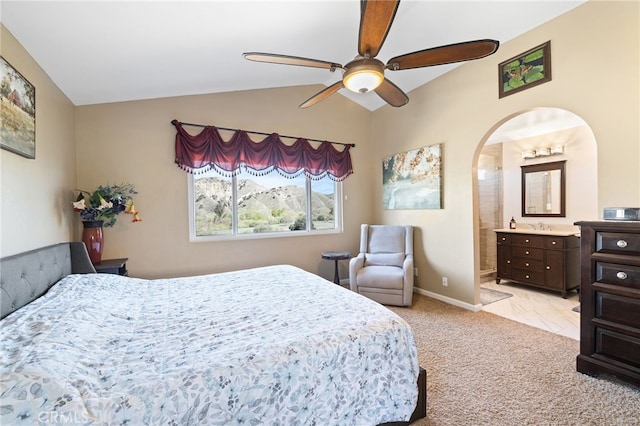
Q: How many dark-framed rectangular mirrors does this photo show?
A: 1